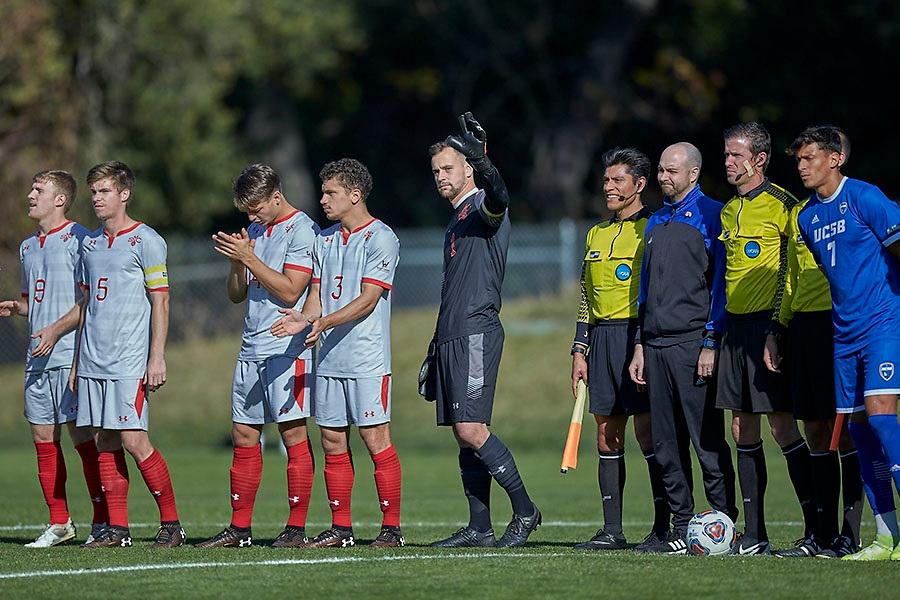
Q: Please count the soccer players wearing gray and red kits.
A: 4